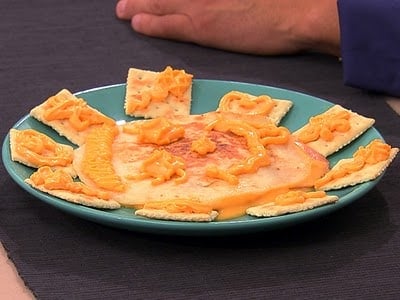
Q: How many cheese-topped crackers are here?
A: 9